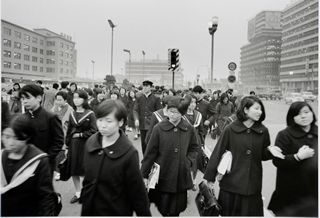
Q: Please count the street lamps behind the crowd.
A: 5